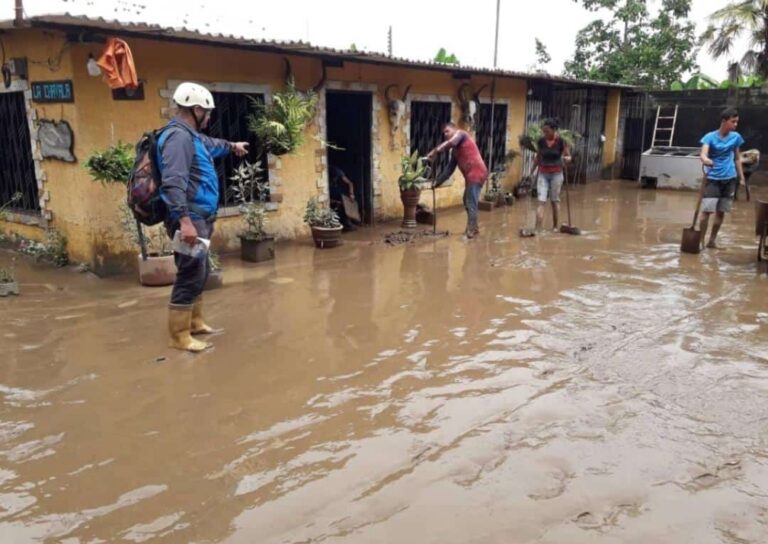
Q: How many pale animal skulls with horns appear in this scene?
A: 2